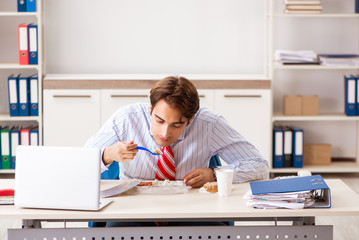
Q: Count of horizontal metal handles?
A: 4